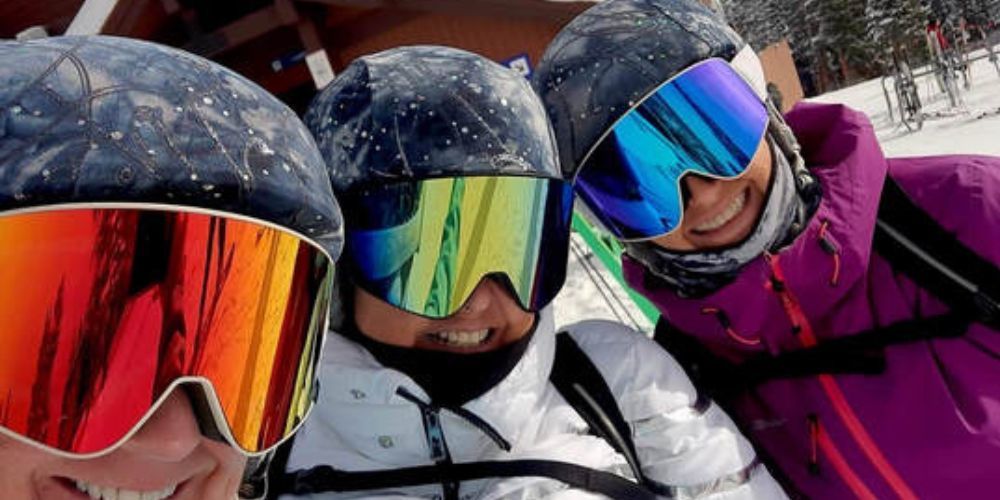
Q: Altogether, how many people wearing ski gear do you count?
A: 3